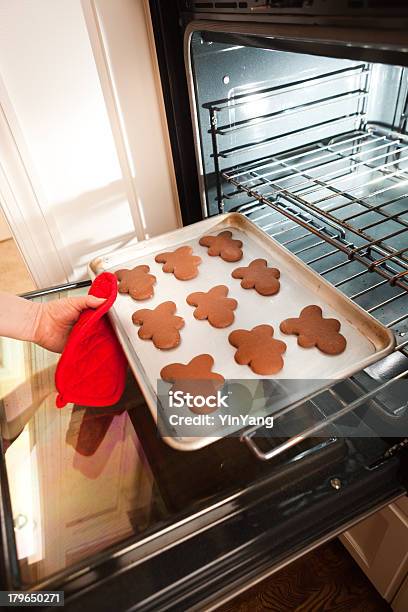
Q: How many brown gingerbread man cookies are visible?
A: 9